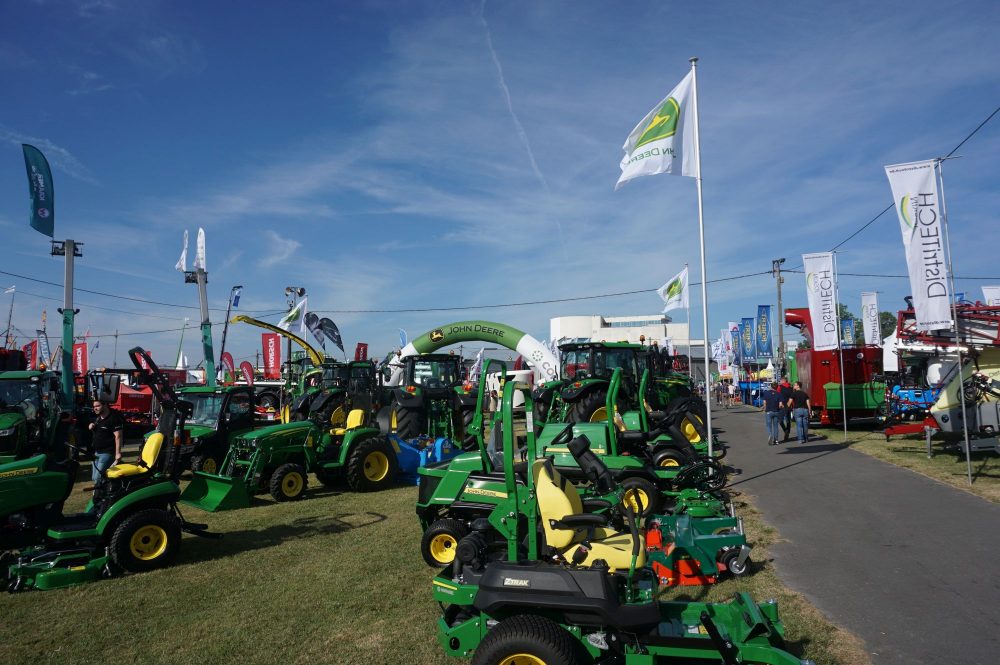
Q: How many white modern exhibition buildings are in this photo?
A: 1